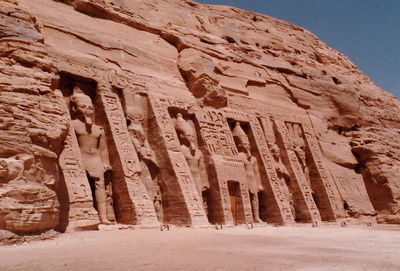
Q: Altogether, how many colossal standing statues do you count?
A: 6